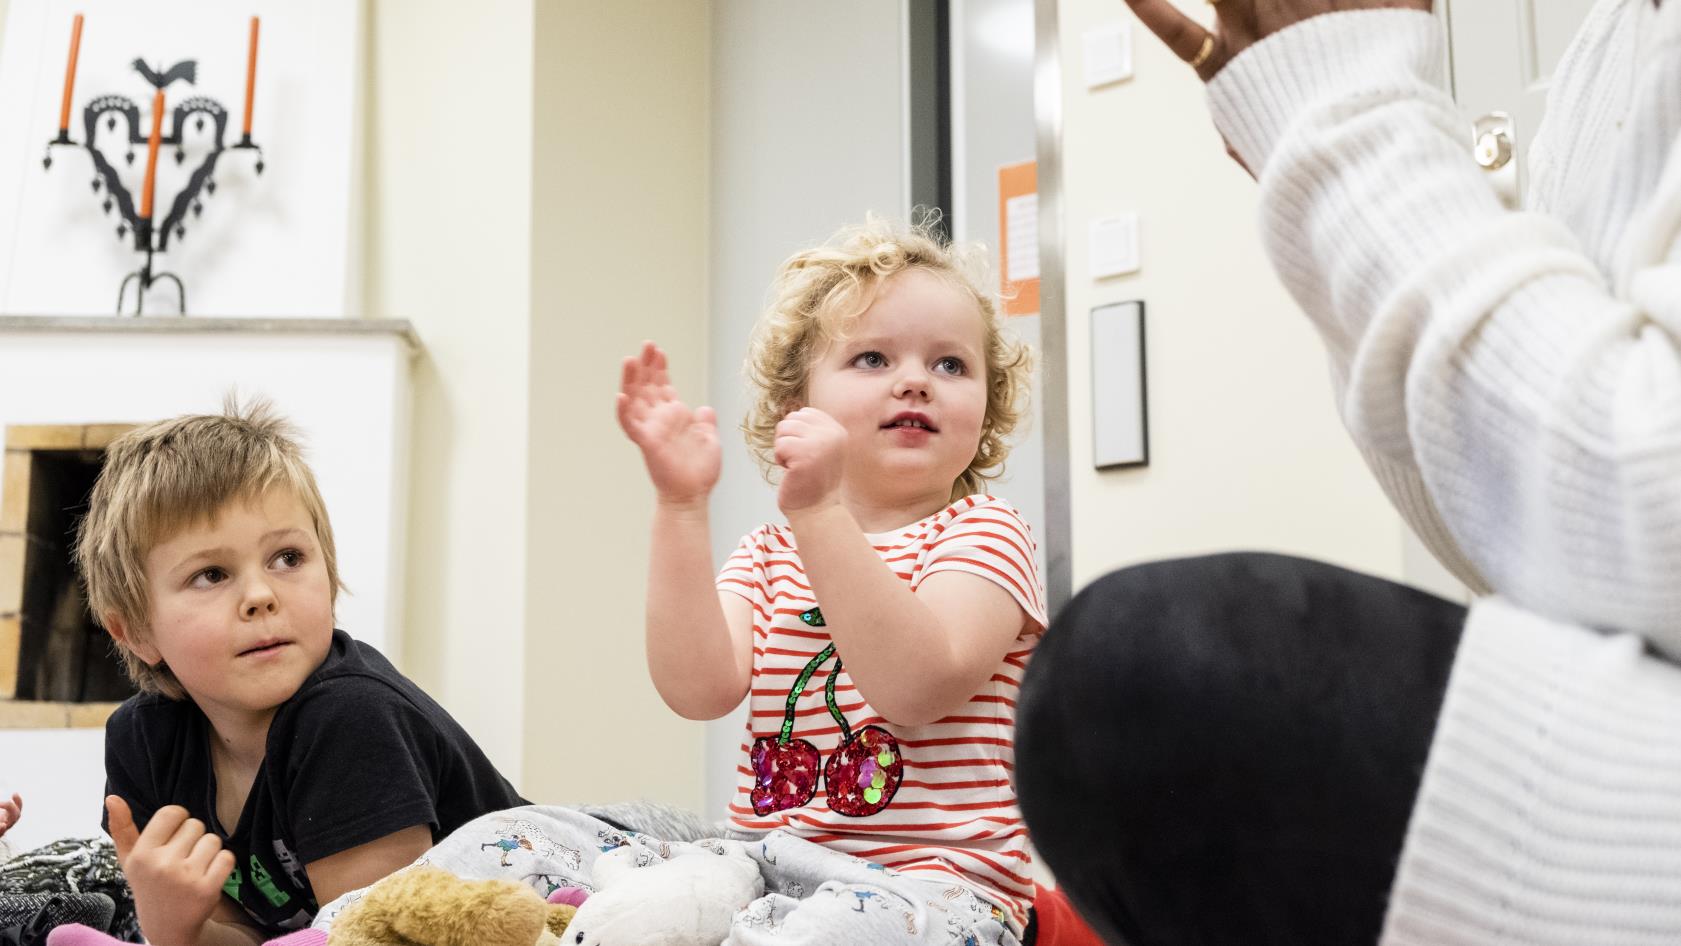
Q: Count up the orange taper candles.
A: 3